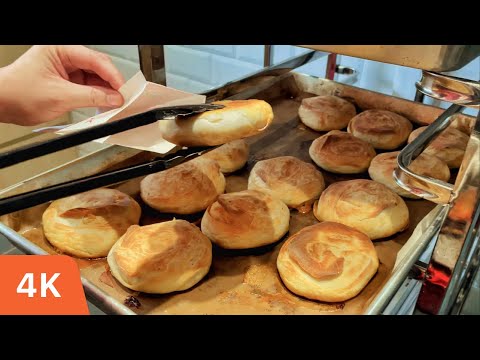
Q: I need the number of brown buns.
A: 14